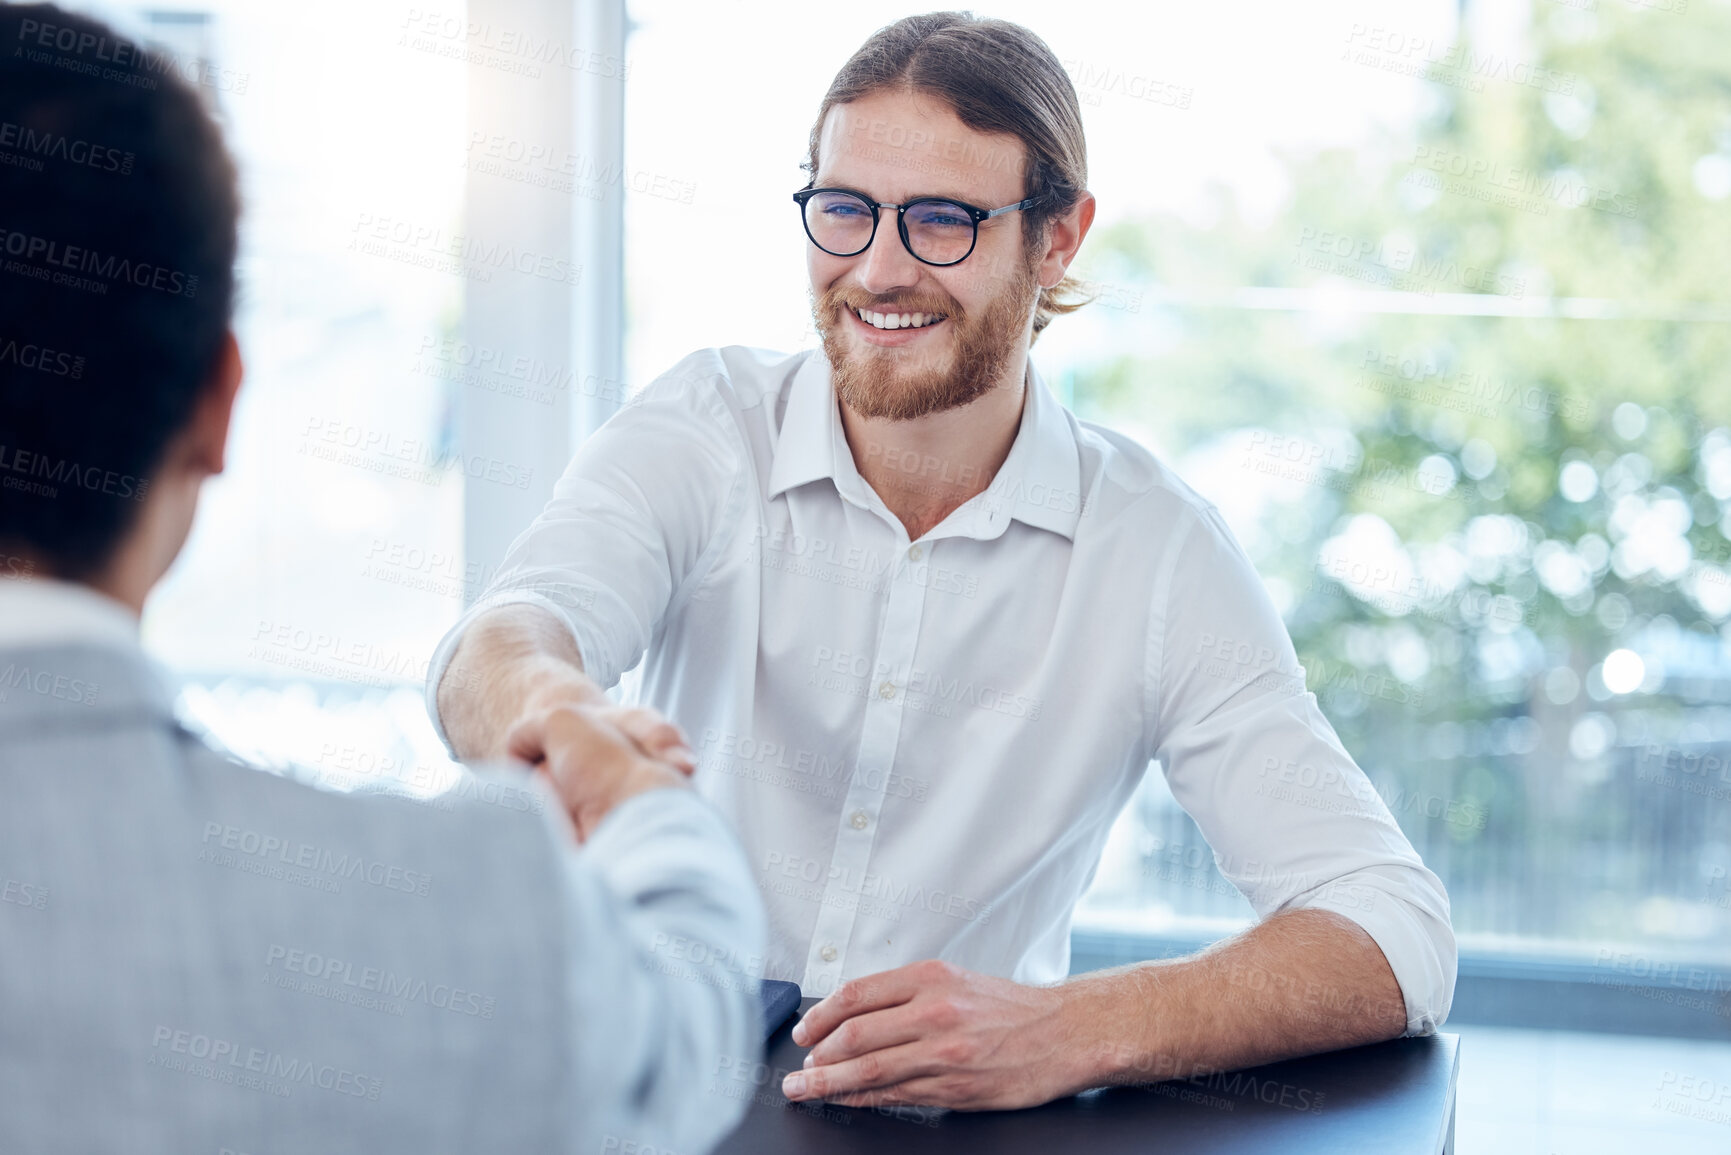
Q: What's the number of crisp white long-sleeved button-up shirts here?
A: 1